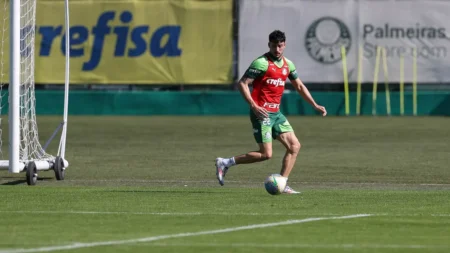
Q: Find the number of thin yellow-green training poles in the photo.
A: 6